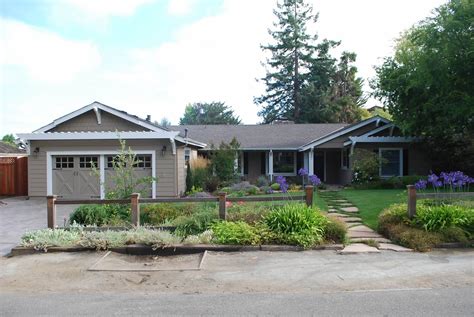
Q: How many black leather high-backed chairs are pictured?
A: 0